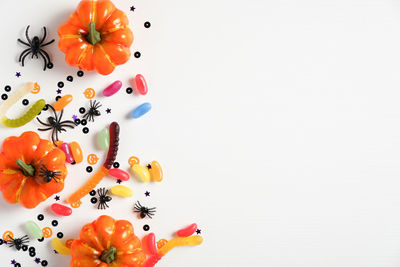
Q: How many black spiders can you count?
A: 7